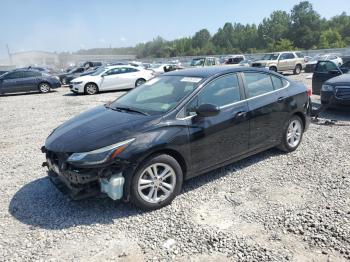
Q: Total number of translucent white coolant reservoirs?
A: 1